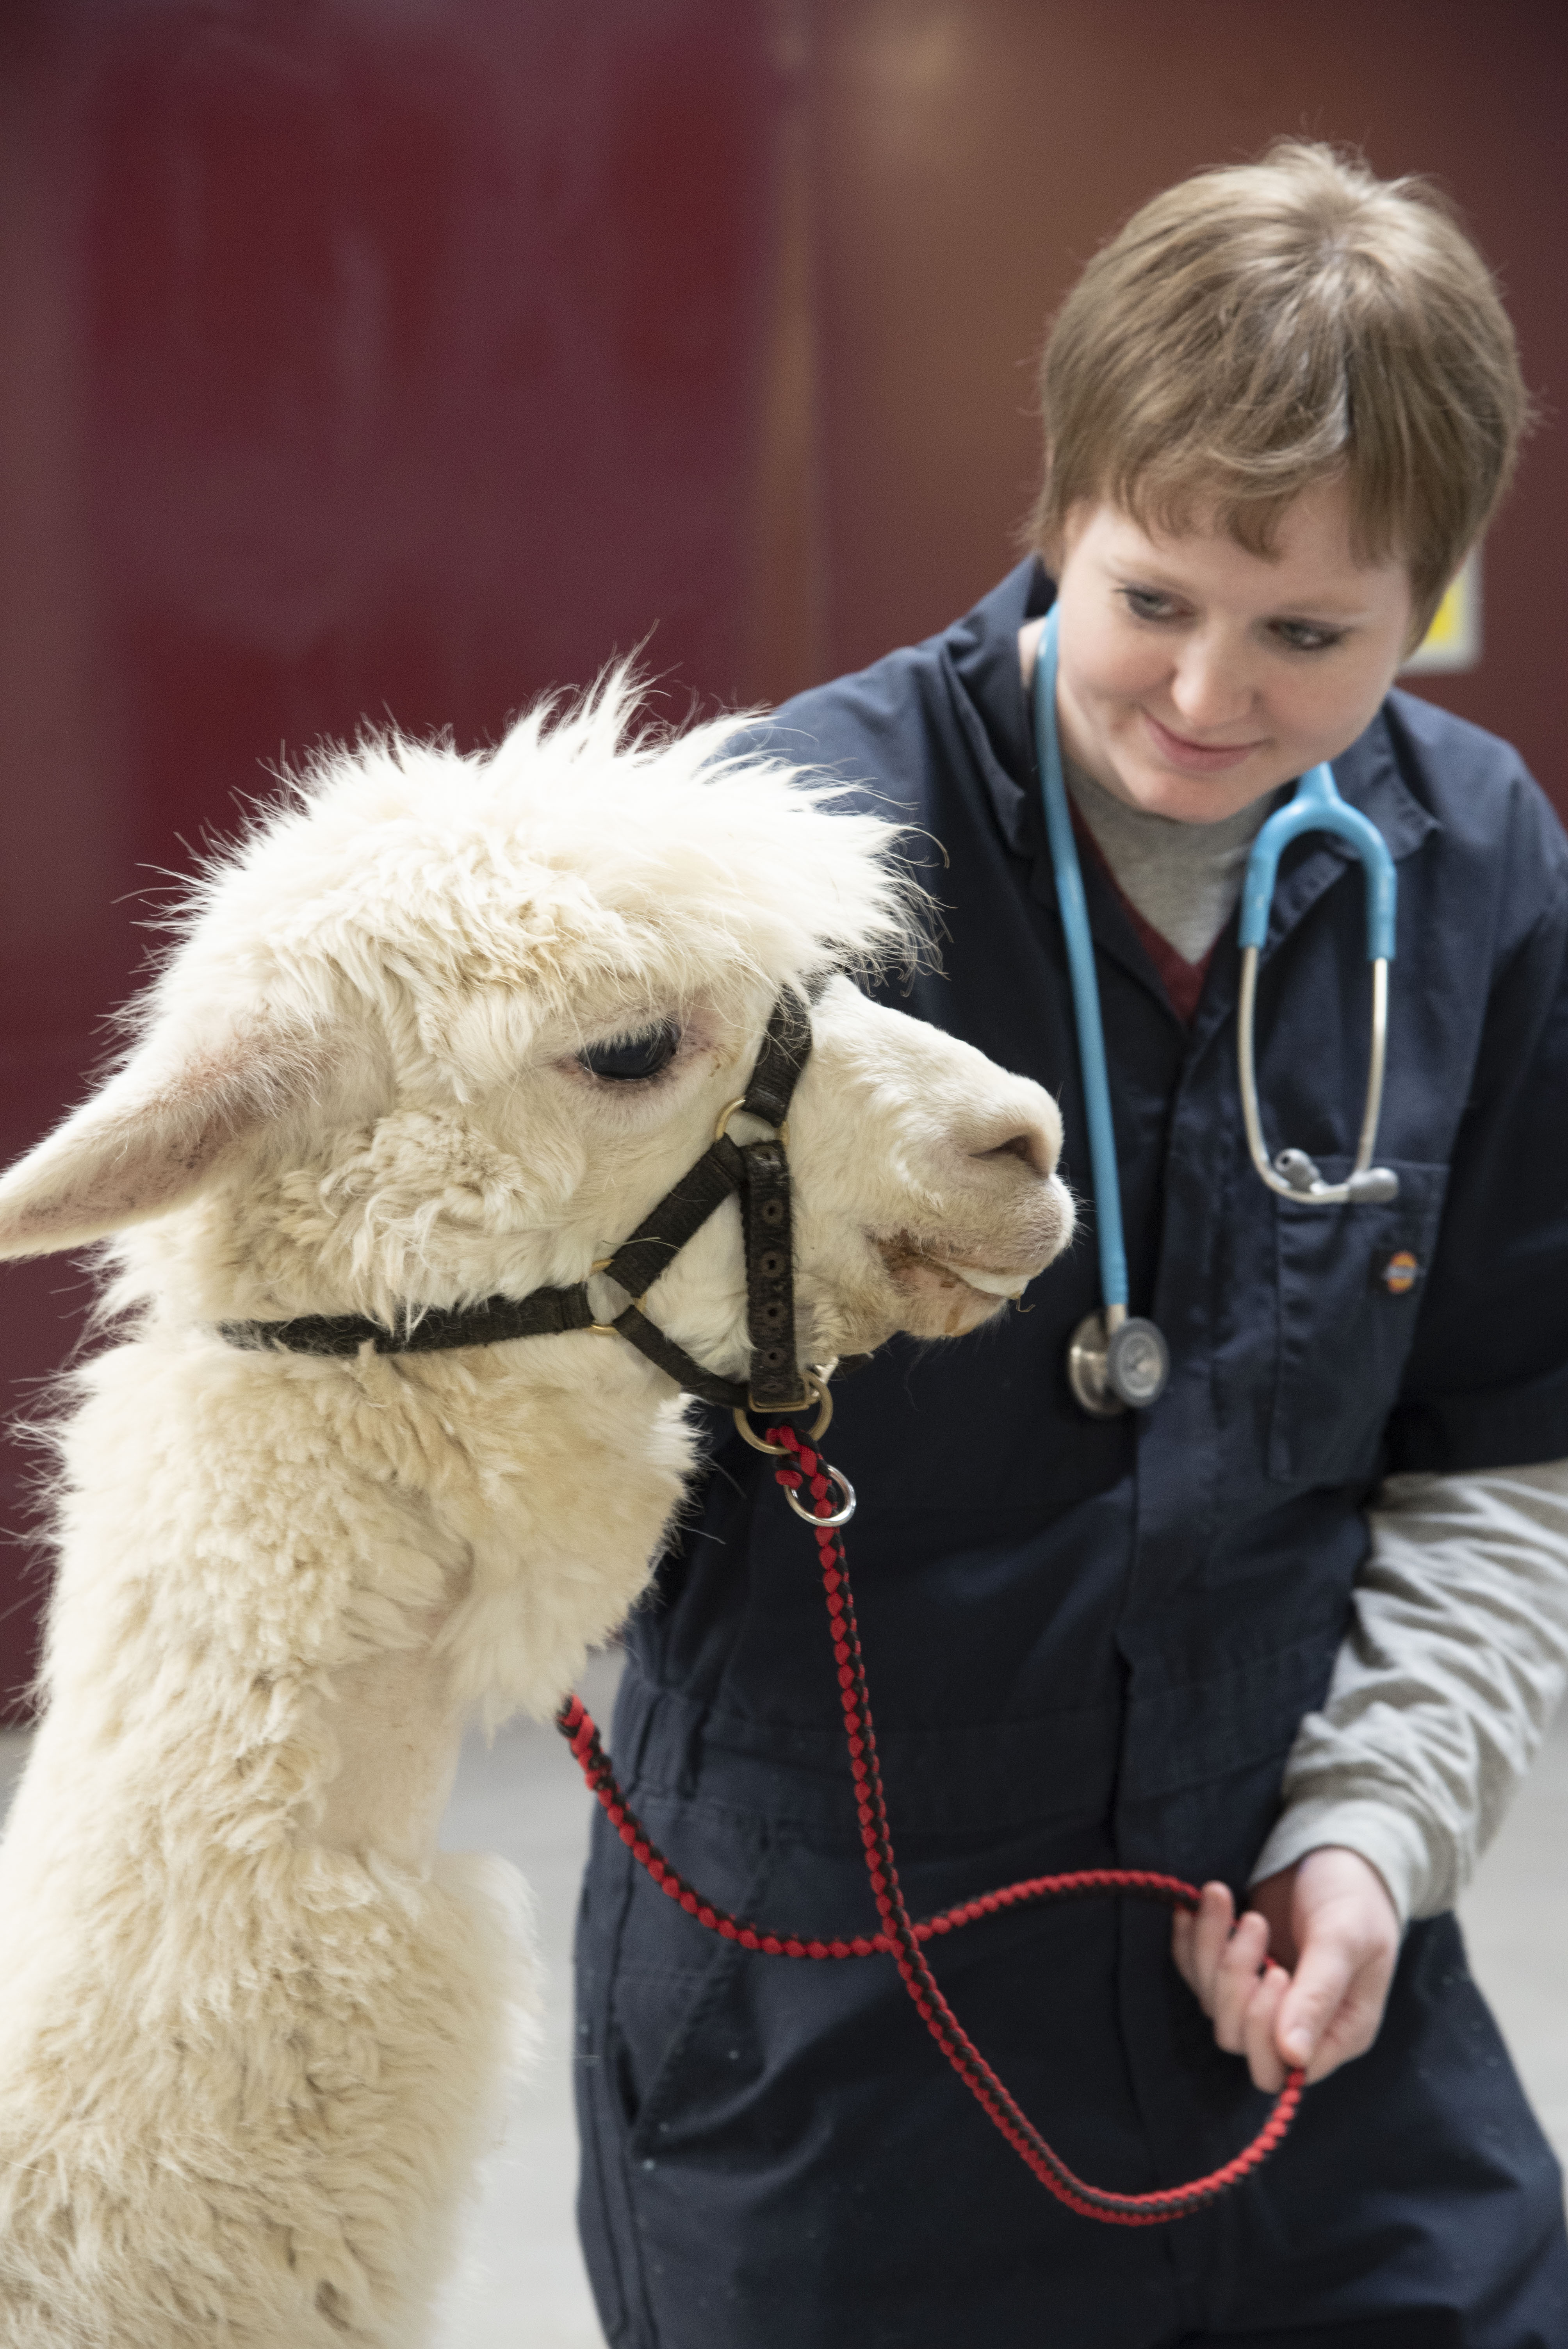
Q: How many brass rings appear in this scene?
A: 3